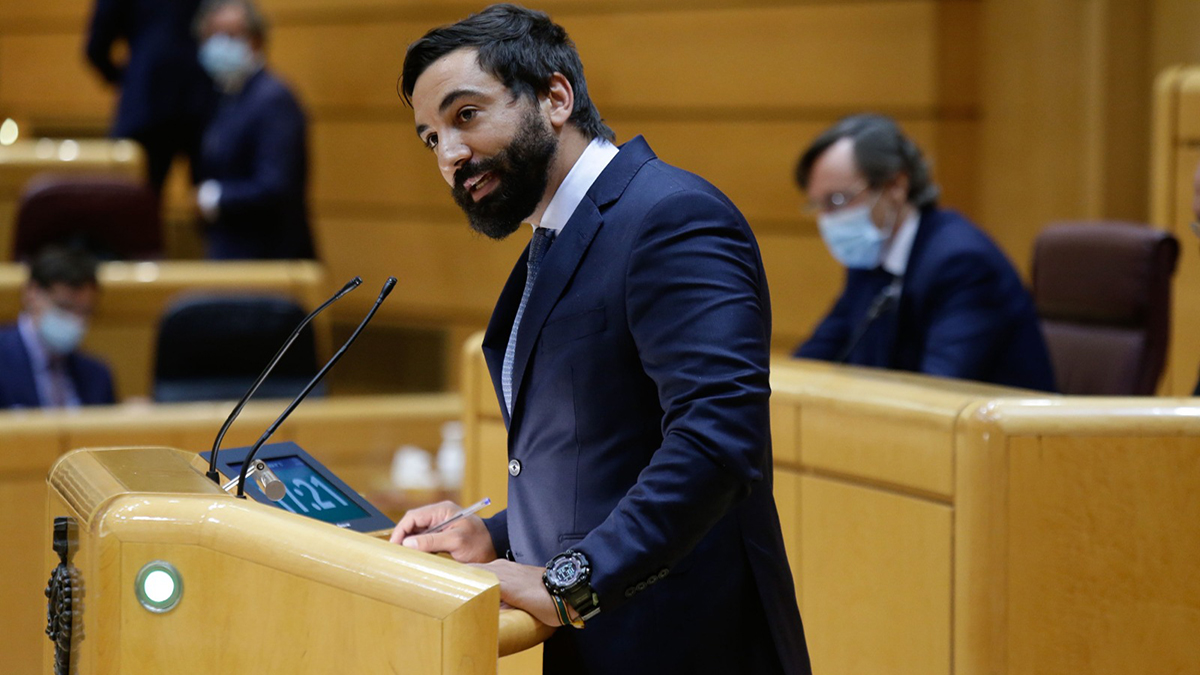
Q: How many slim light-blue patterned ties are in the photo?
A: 1